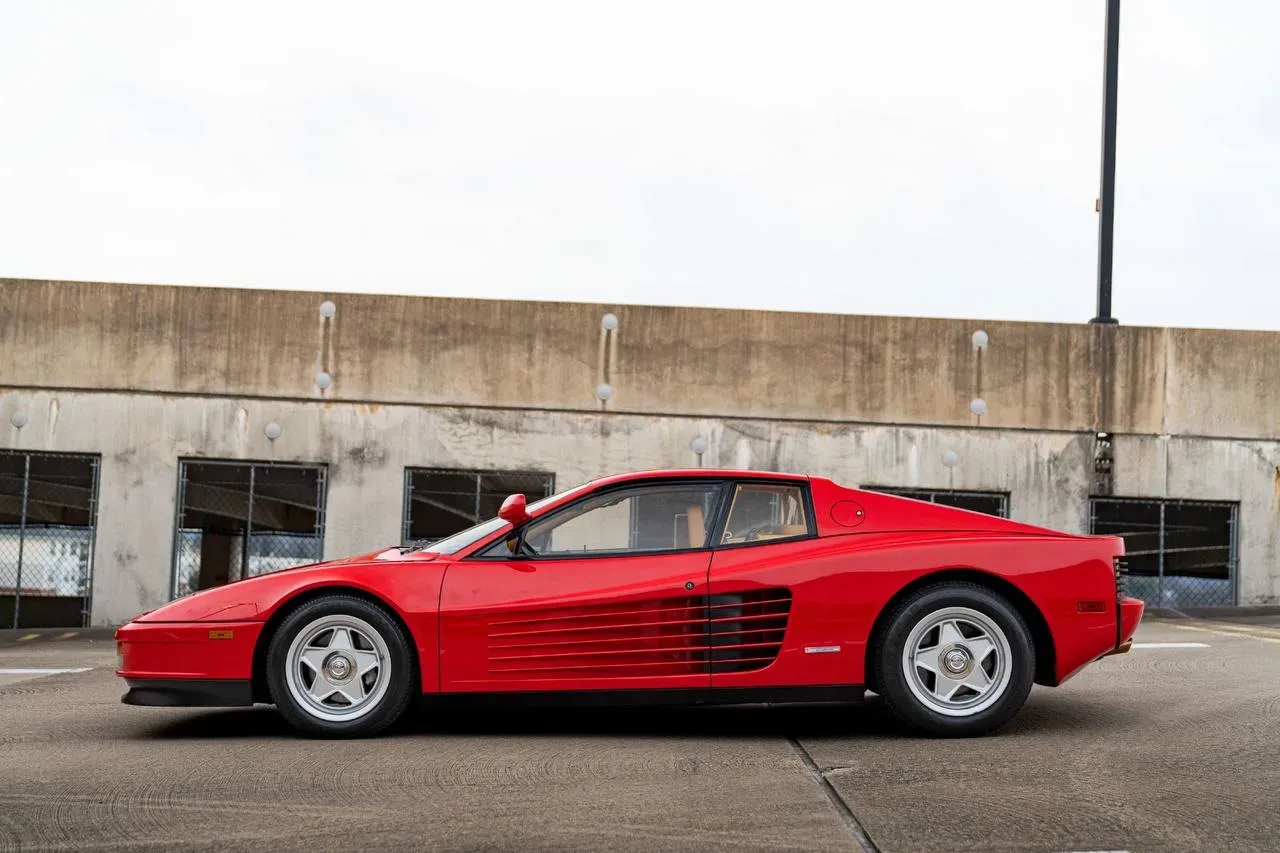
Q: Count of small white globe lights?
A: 10